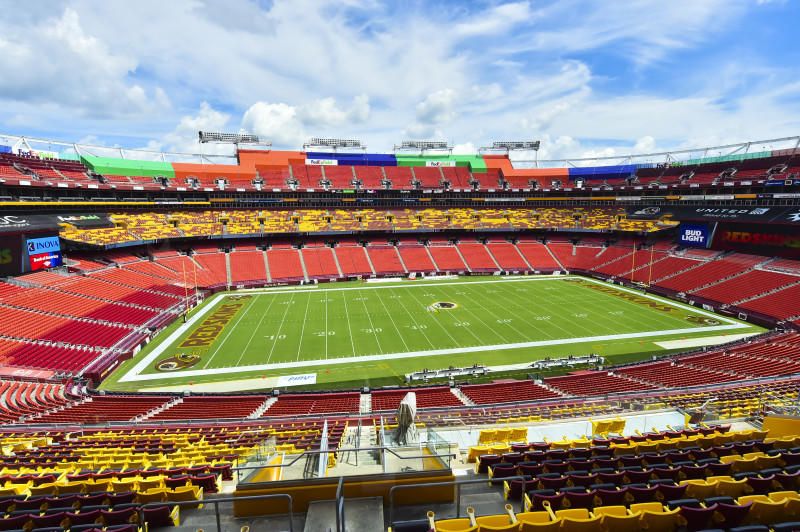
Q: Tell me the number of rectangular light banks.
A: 4